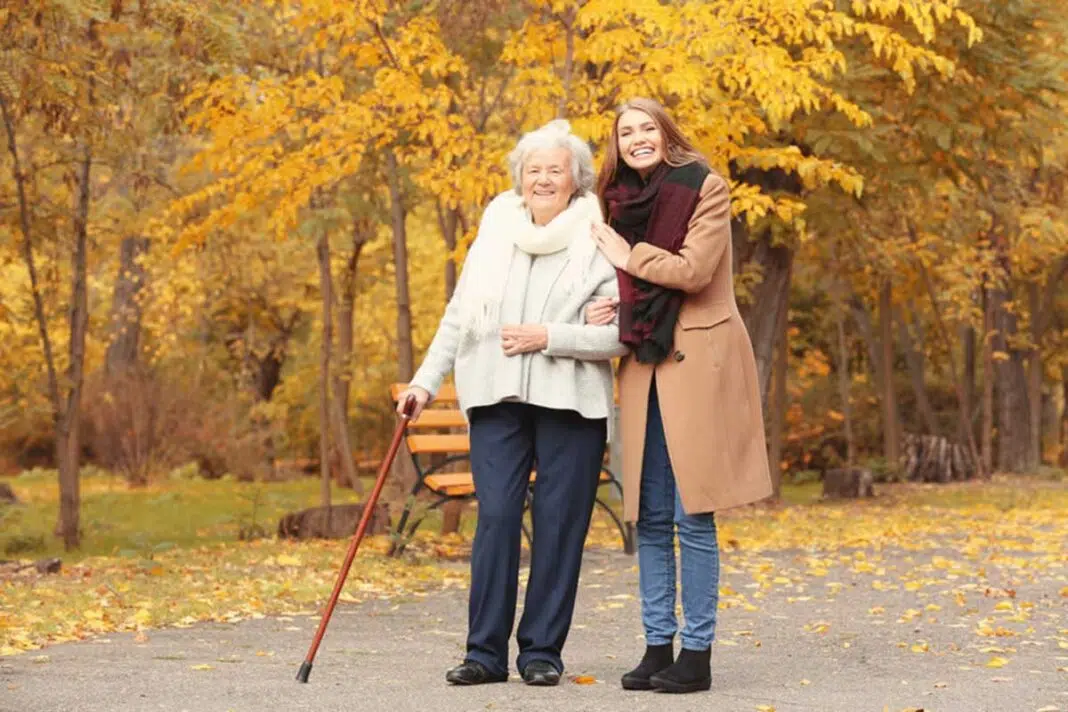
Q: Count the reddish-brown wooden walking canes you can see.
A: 1